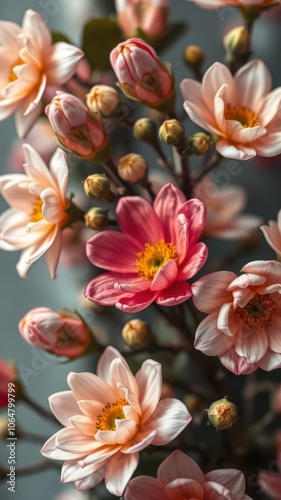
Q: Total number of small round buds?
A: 11